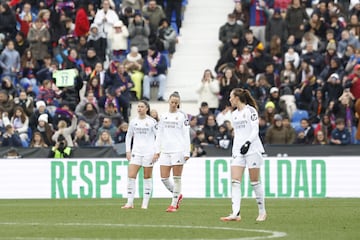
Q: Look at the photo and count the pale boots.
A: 4